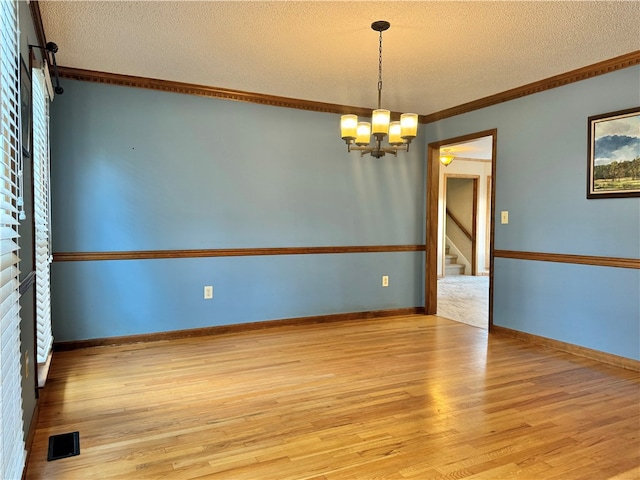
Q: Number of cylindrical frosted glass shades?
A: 5